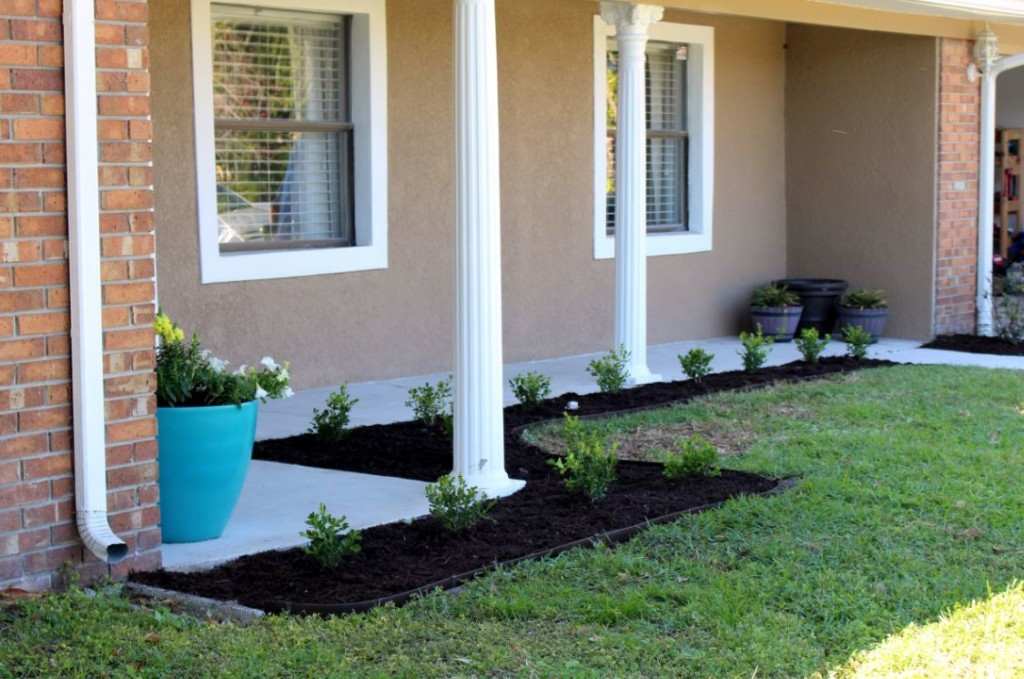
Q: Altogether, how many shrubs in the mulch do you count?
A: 12